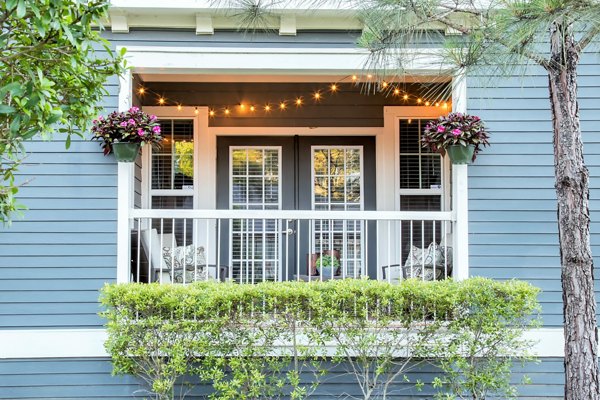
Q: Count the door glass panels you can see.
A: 2